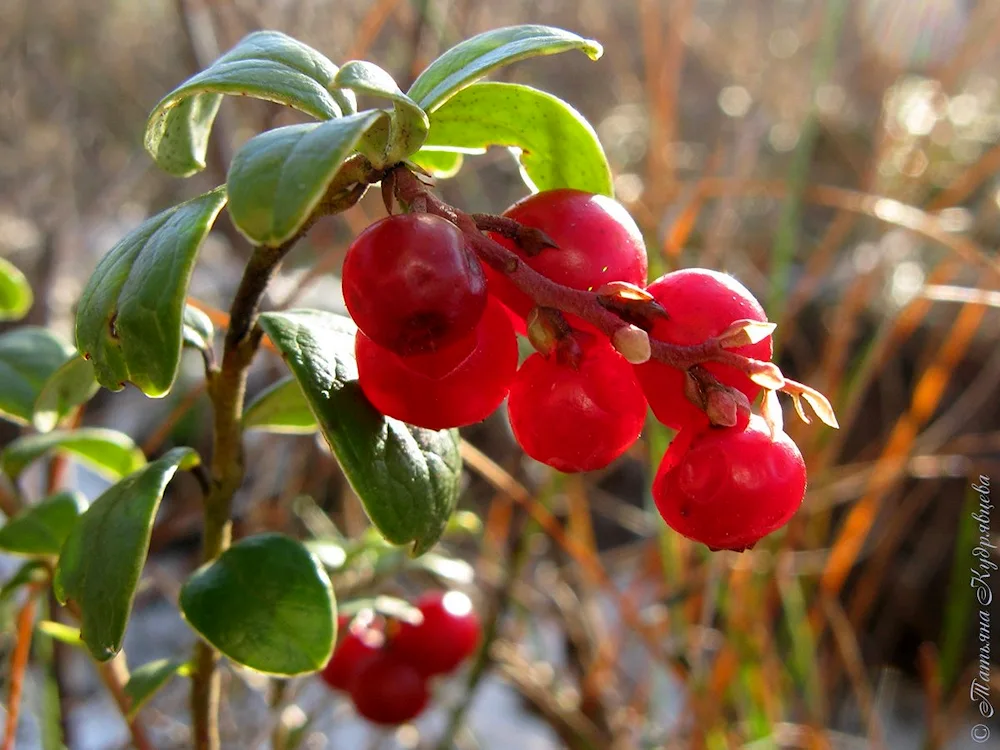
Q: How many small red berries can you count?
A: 9